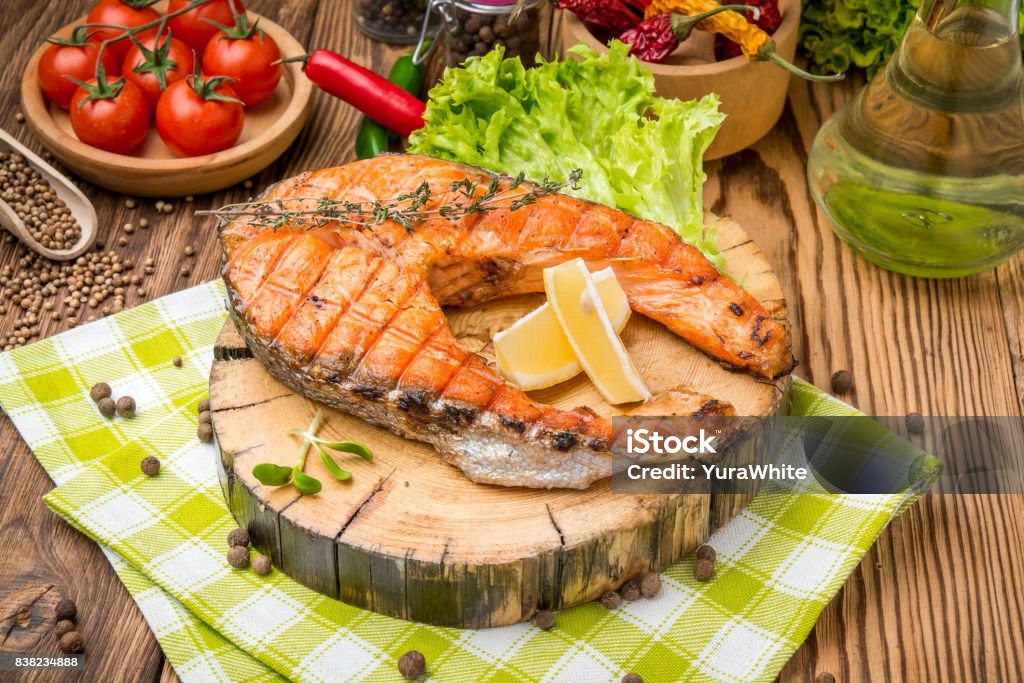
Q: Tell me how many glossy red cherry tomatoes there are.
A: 7